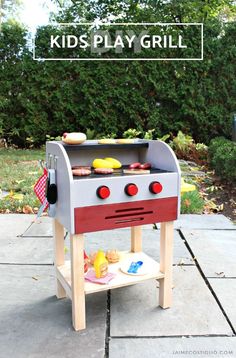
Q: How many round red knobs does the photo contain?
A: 3